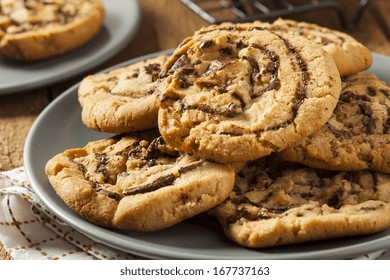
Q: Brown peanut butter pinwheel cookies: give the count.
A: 7